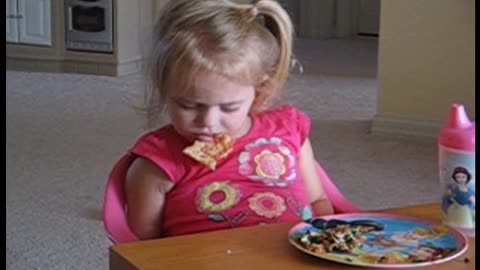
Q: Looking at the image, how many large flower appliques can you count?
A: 3